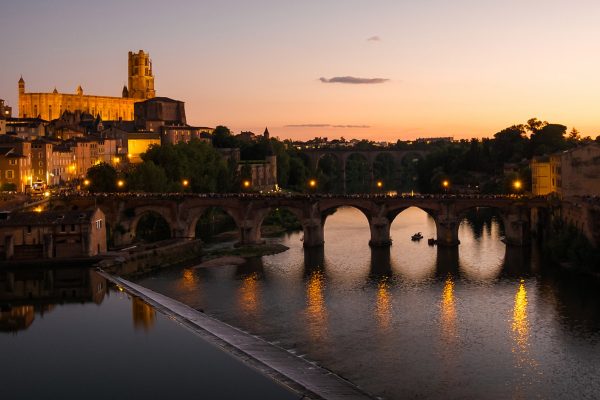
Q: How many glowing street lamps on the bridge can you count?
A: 8